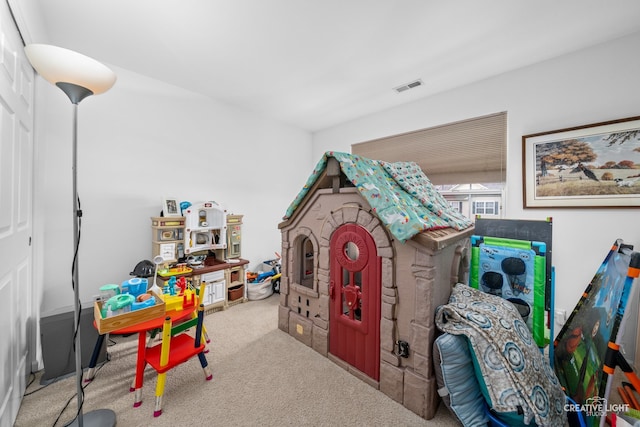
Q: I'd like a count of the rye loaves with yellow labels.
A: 0